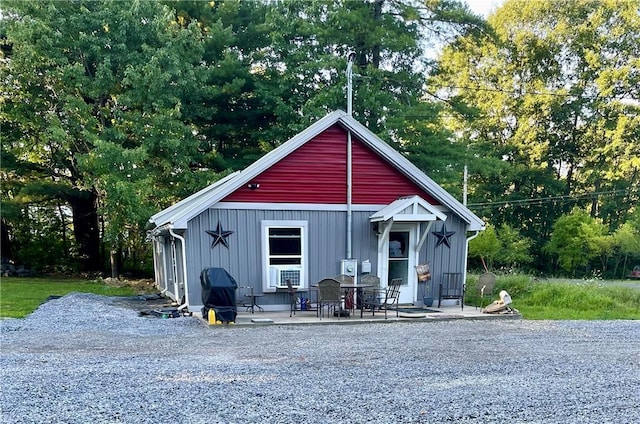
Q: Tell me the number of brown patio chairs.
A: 4